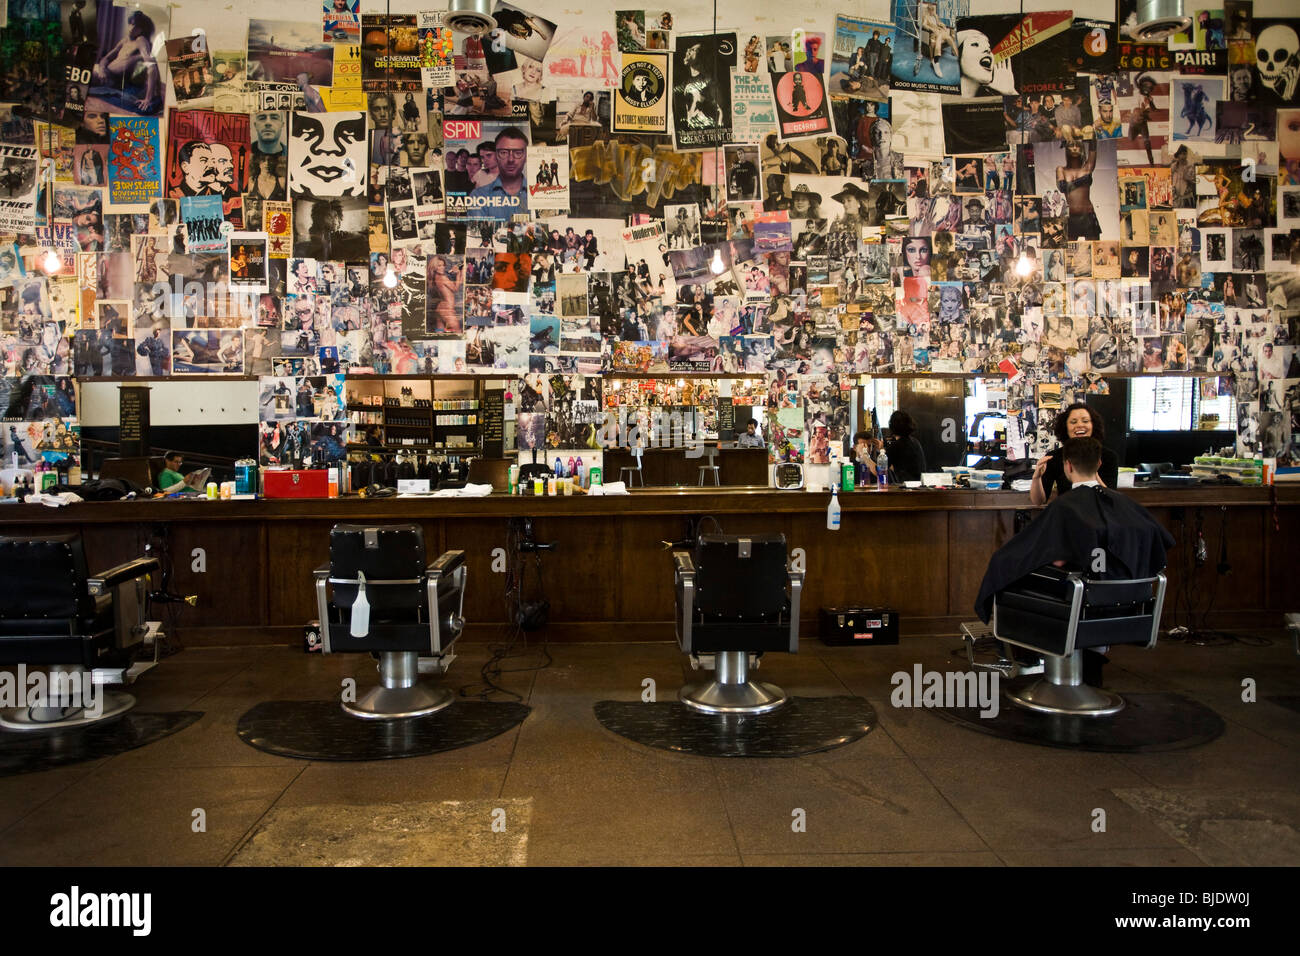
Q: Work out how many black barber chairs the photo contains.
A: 4